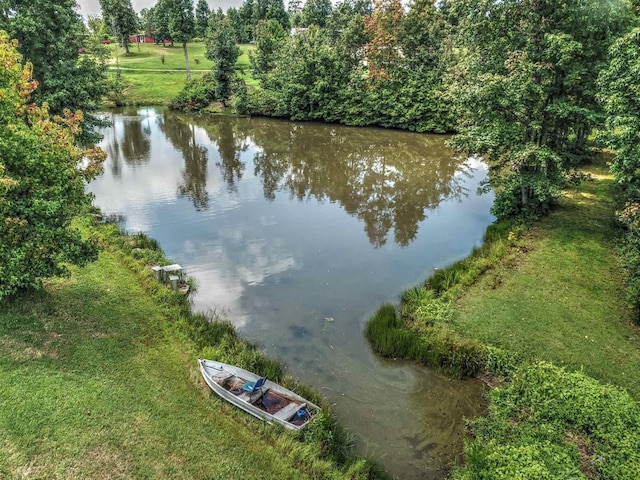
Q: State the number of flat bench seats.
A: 3